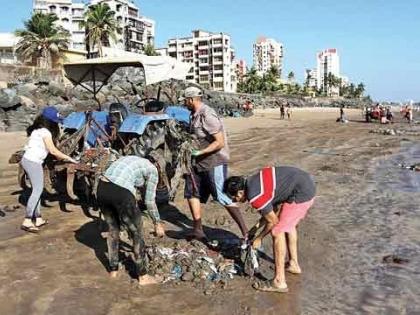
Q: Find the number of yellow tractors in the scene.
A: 0